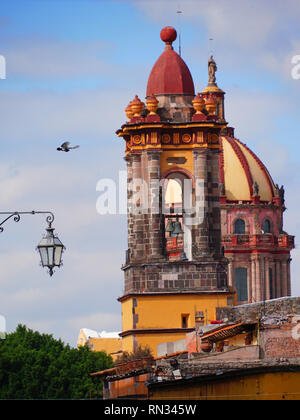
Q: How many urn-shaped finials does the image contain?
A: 5